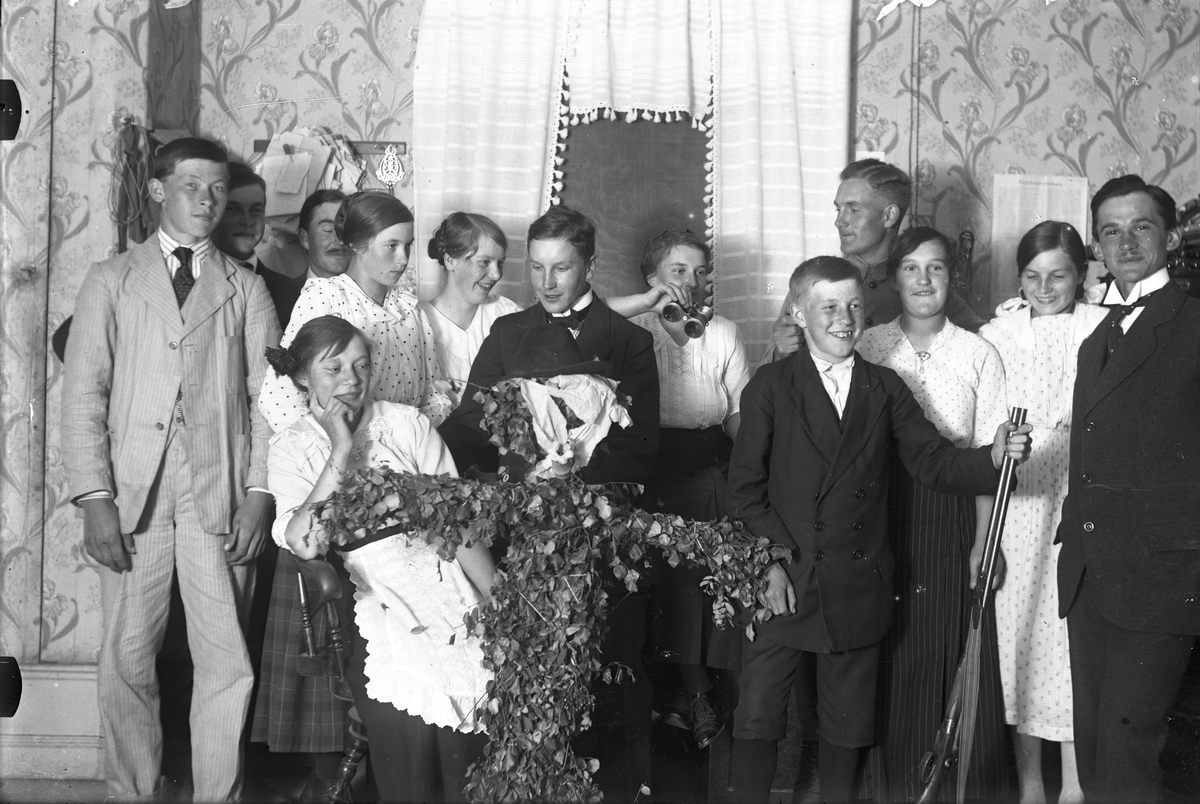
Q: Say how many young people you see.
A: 13